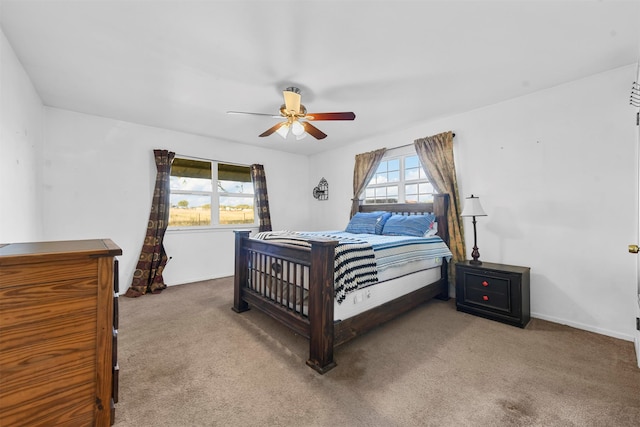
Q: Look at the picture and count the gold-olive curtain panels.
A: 2